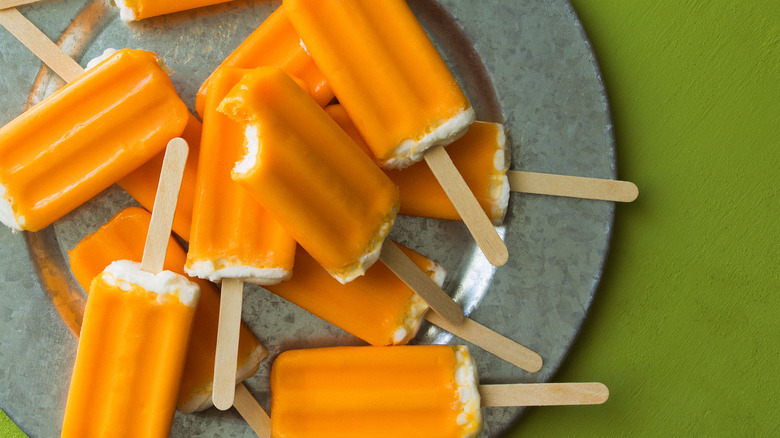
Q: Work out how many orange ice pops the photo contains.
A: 12